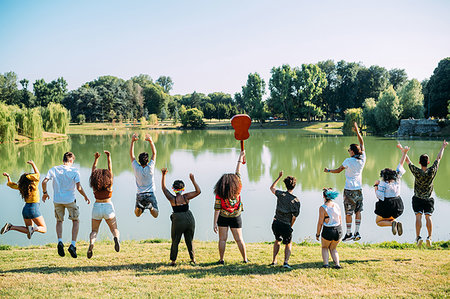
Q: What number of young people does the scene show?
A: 11